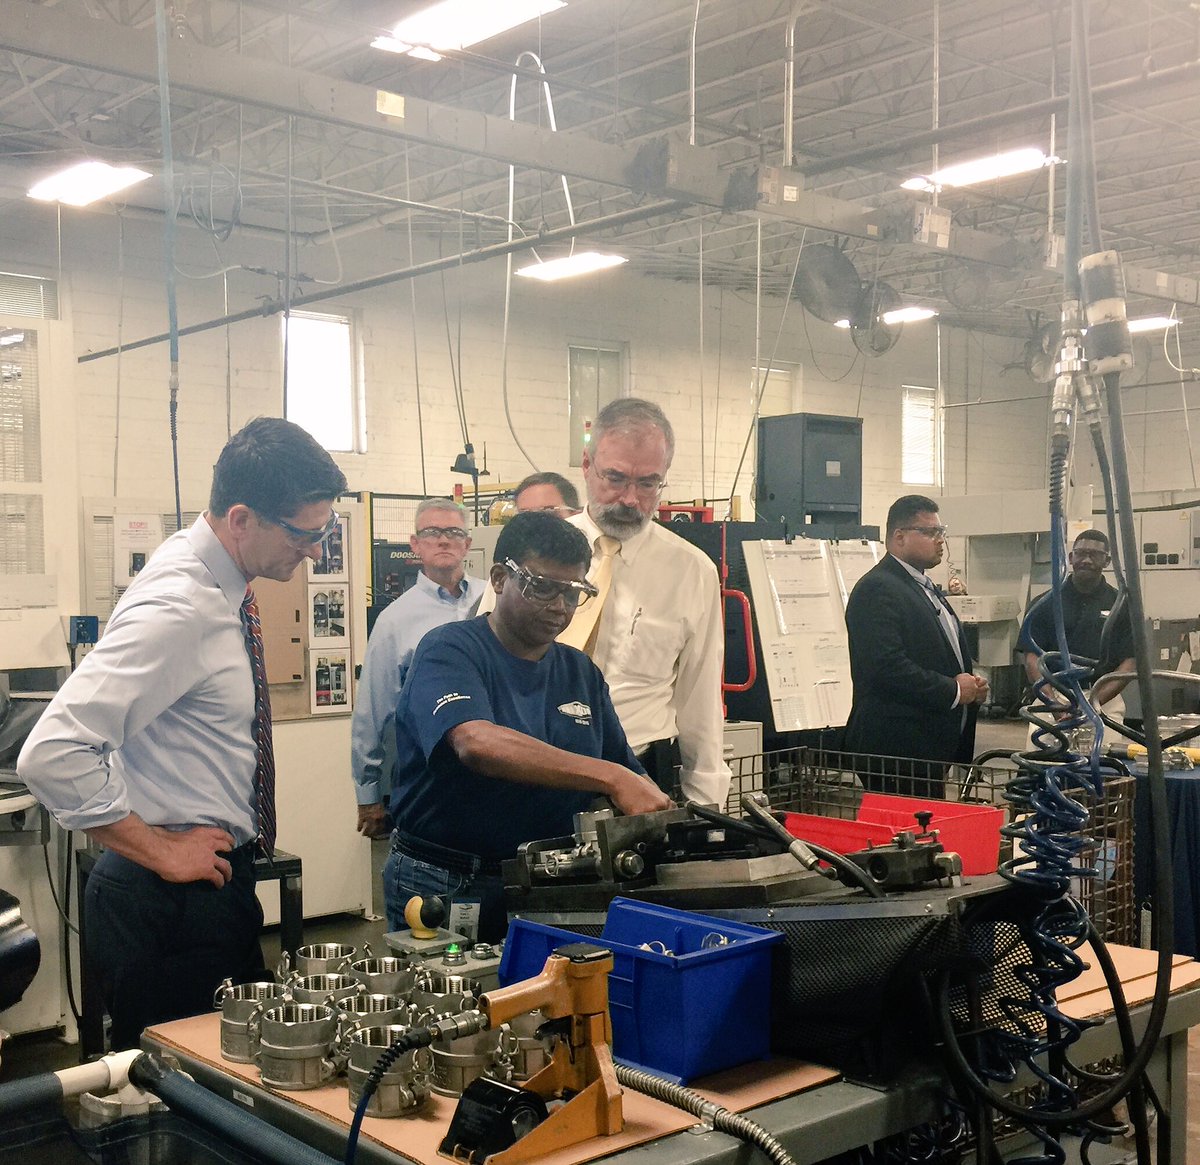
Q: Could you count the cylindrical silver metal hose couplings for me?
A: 10